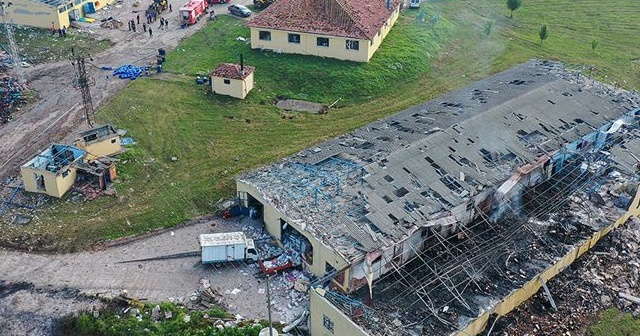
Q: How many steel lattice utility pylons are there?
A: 2